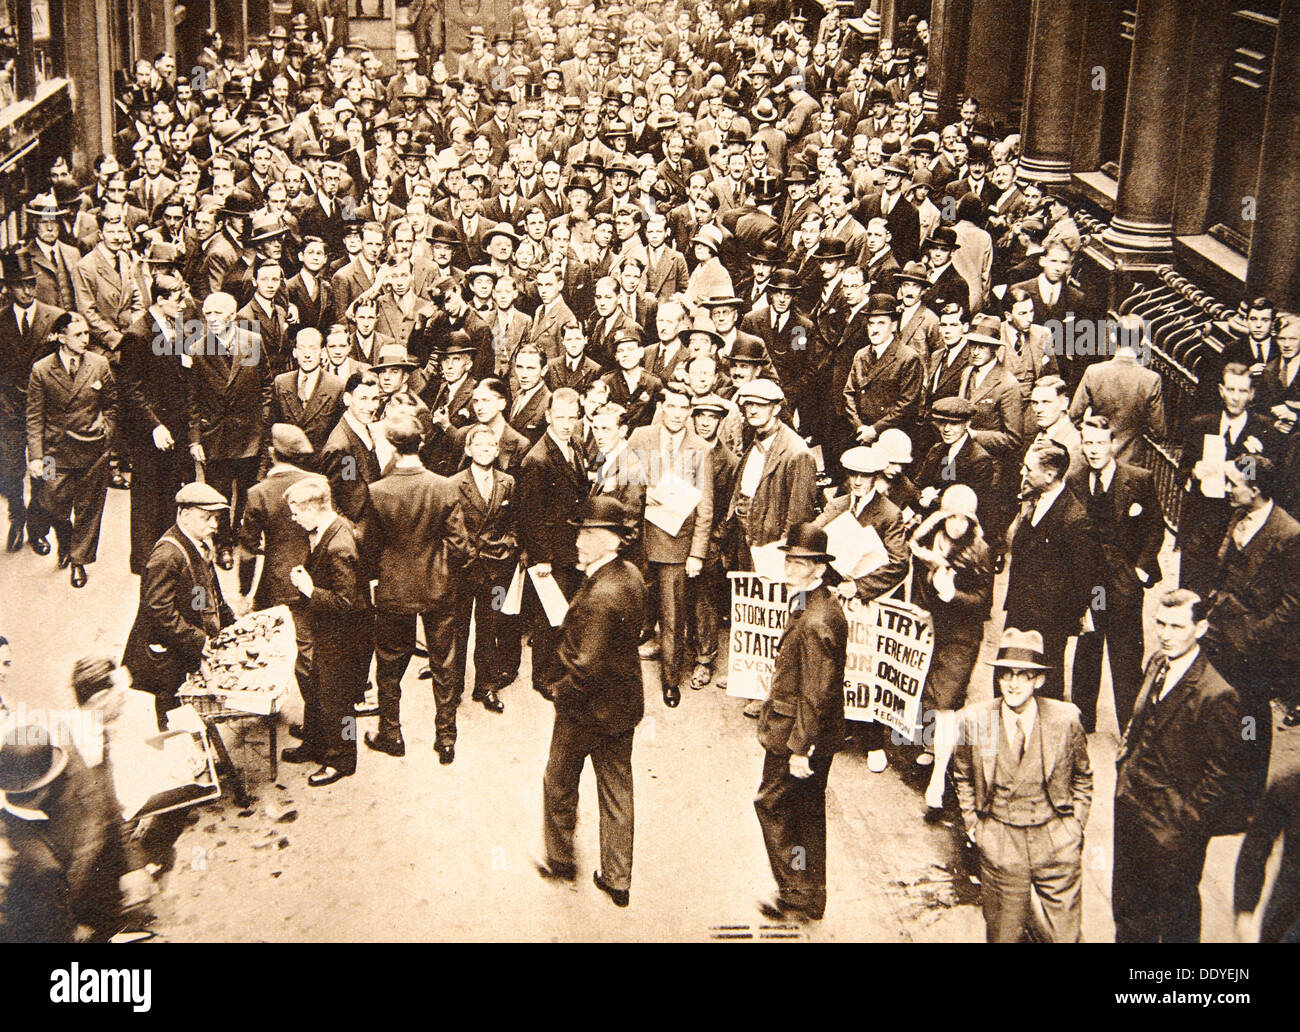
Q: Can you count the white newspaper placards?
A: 3